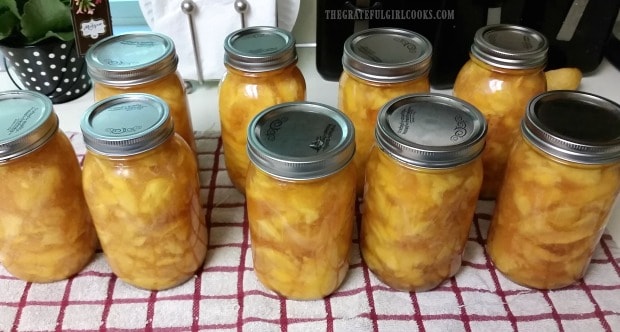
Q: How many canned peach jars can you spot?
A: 9